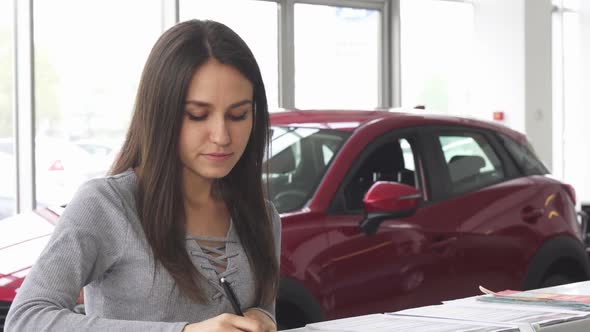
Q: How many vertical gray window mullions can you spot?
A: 4